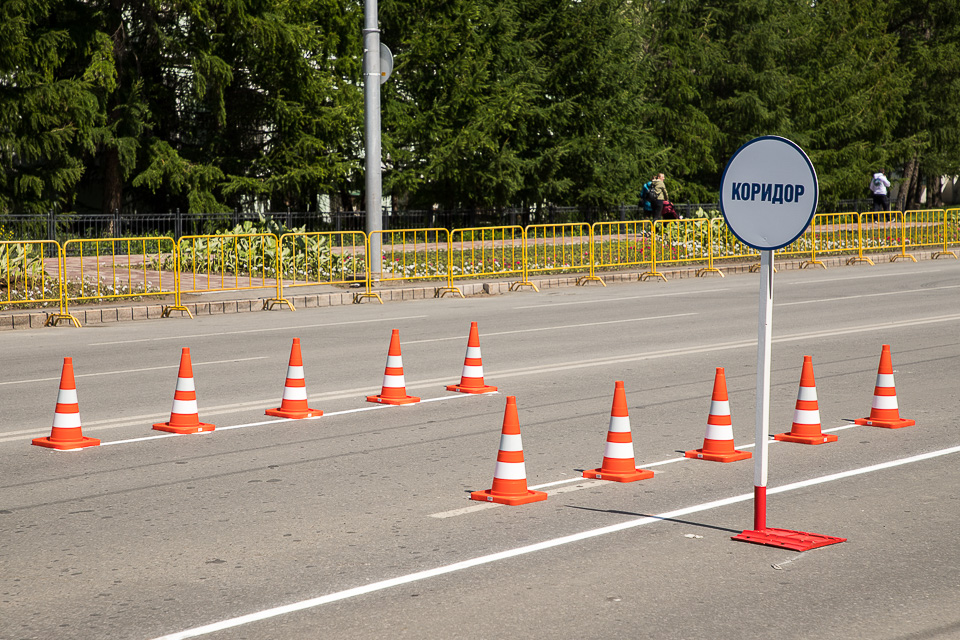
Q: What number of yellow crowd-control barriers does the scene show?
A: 15